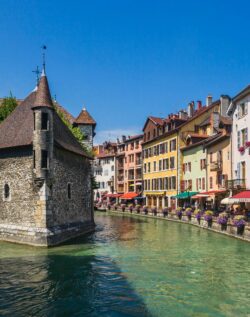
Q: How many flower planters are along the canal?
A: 14